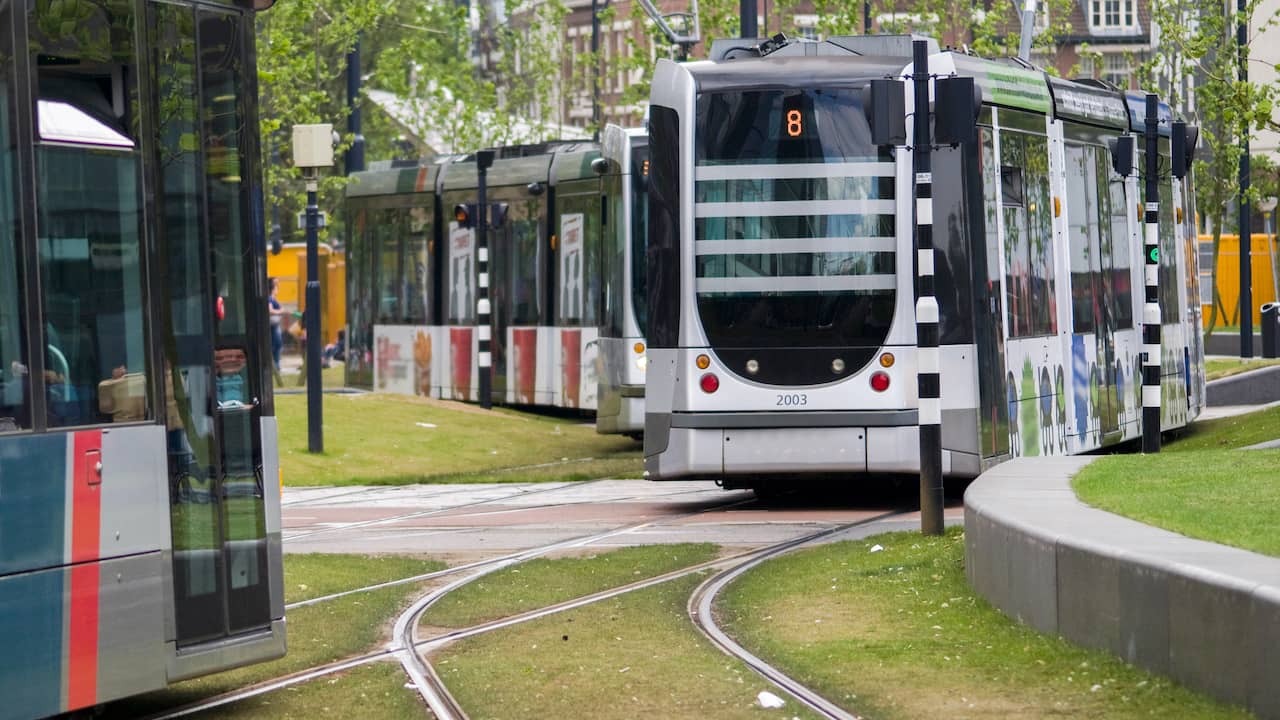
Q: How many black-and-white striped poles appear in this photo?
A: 3